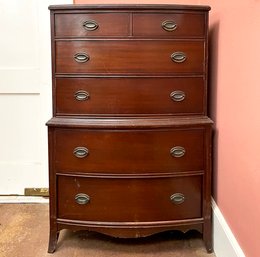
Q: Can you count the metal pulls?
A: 10